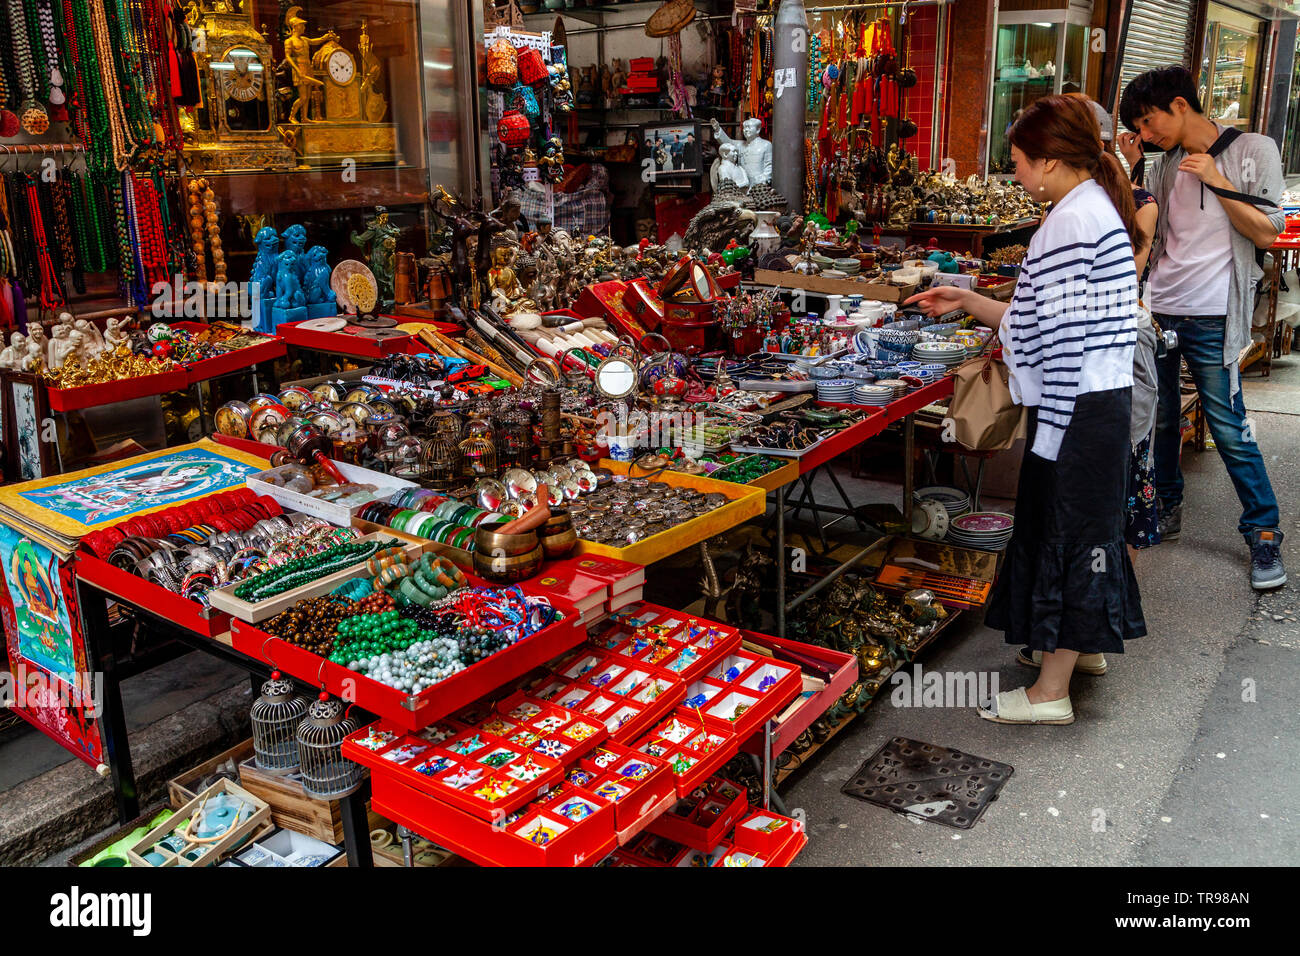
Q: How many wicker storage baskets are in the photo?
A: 0